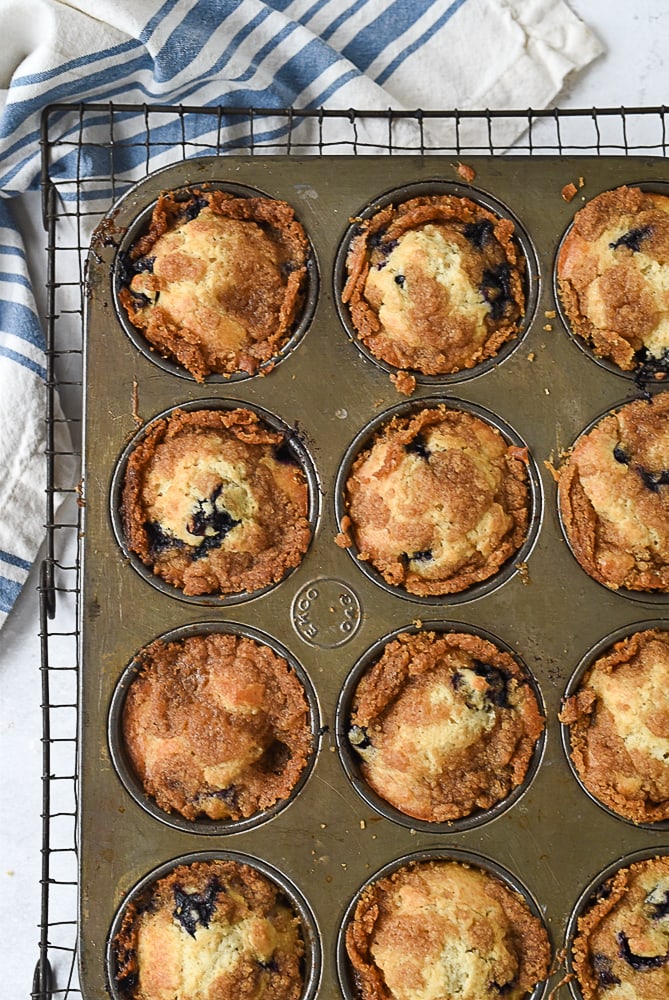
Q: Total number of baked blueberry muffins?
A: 12